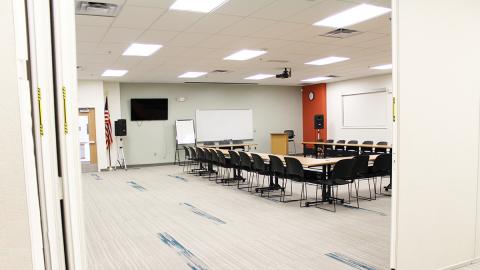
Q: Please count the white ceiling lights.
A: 10